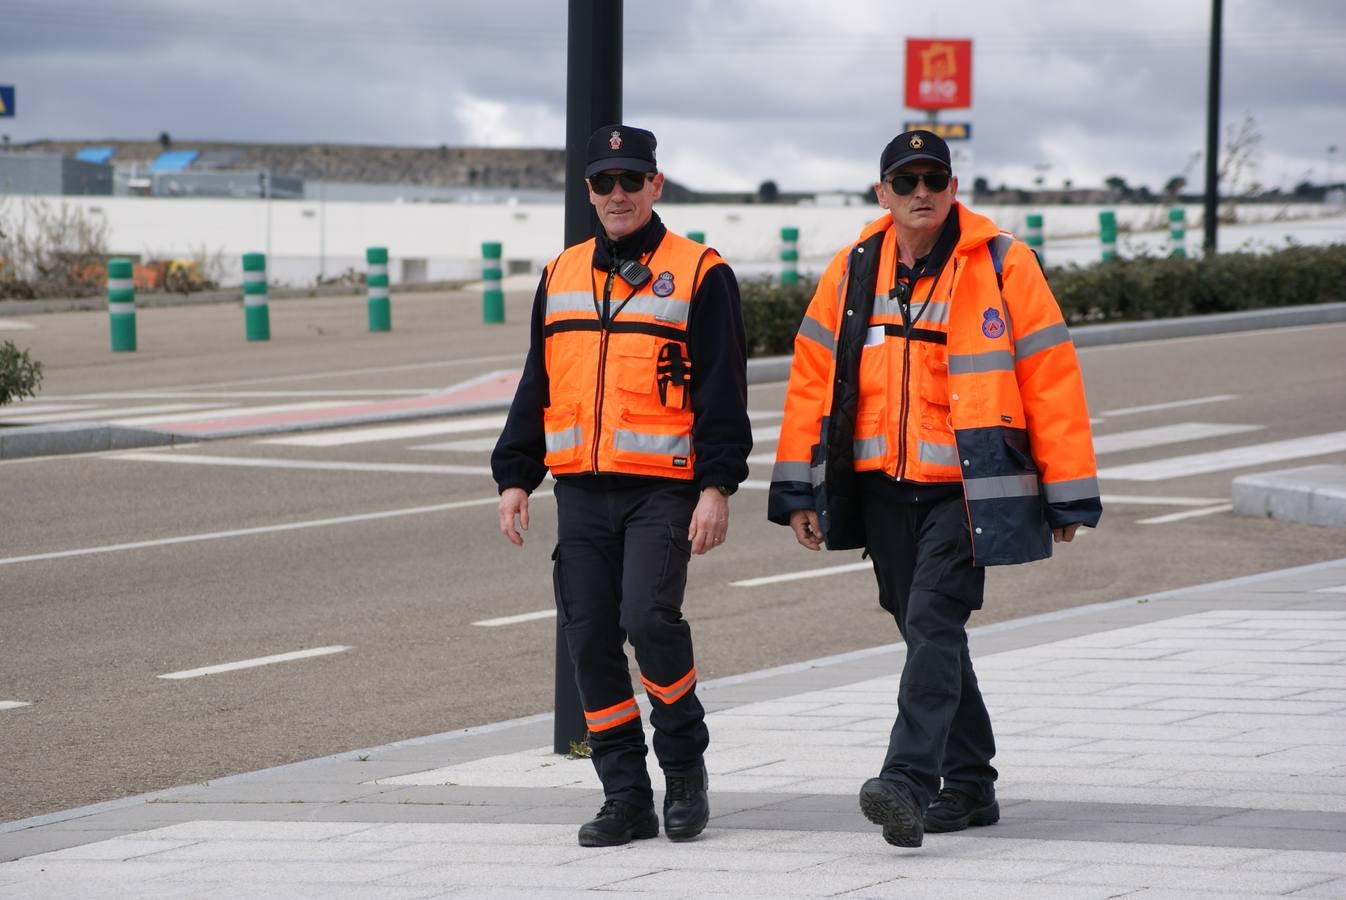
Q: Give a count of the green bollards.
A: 9